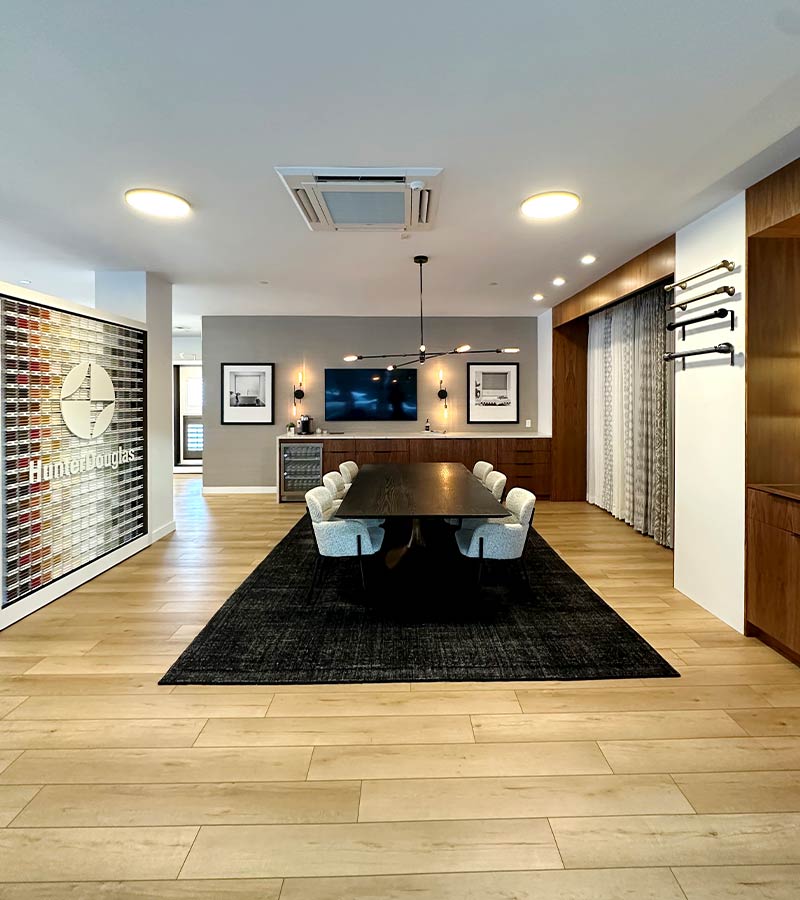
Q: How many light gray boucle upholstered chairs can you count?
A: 6